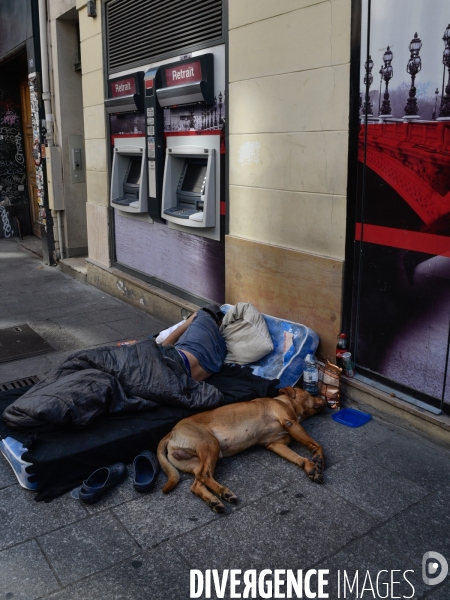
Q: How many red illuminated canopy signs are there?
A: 2